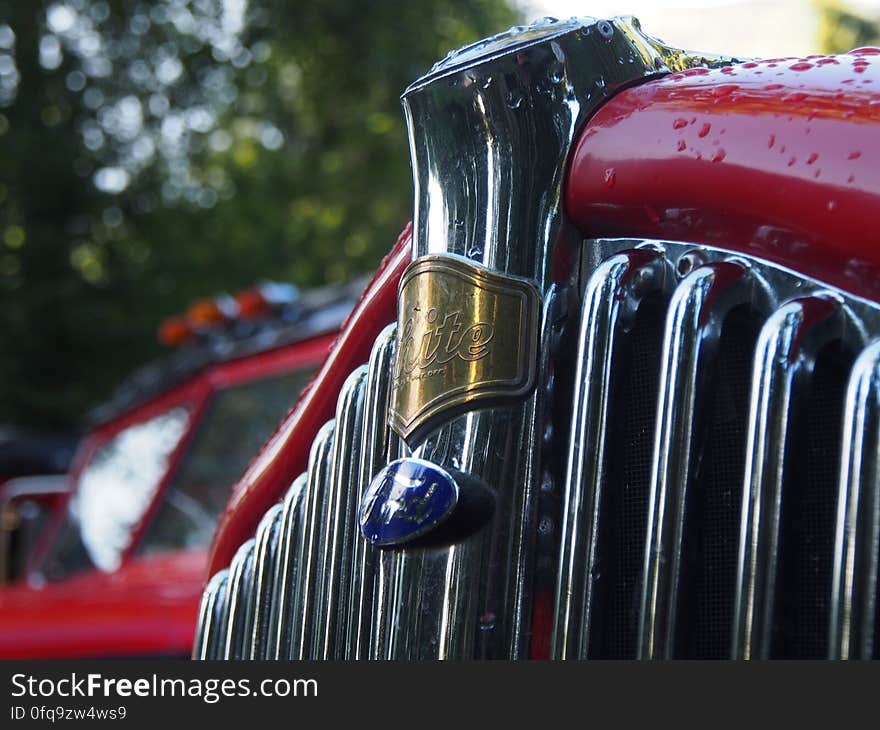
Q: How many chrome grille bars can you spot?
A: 11